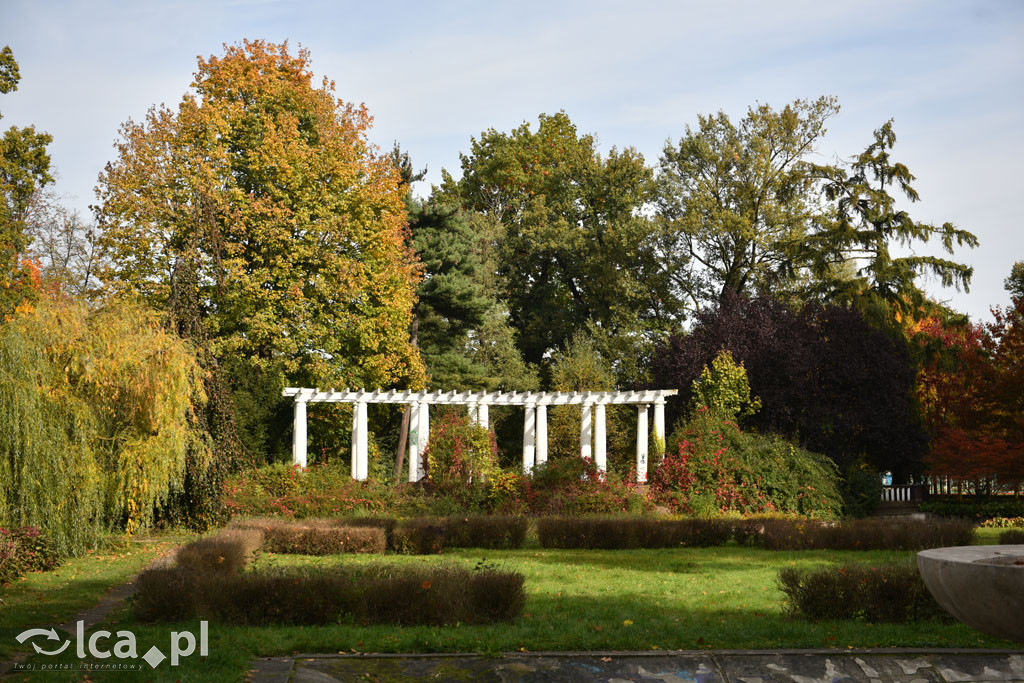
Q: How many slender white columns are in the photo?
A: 14